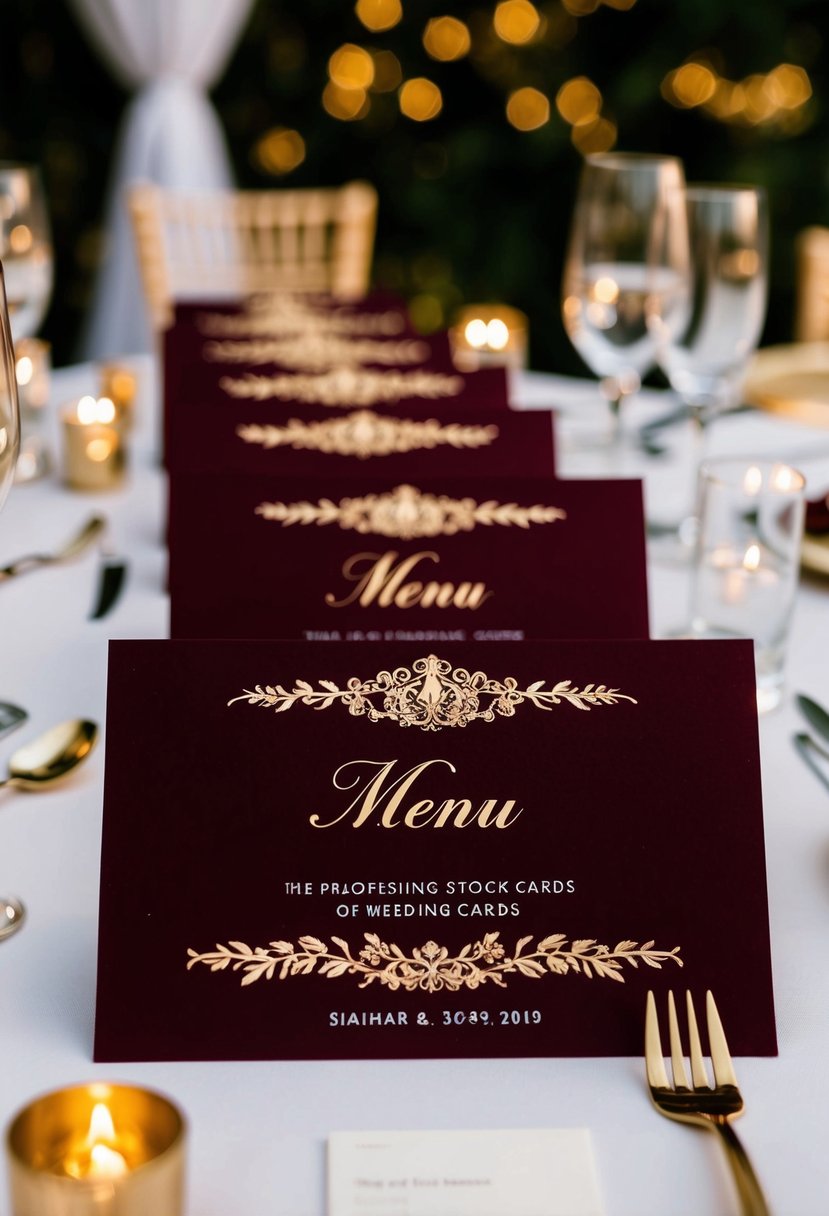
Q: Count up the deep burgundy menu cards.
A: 6